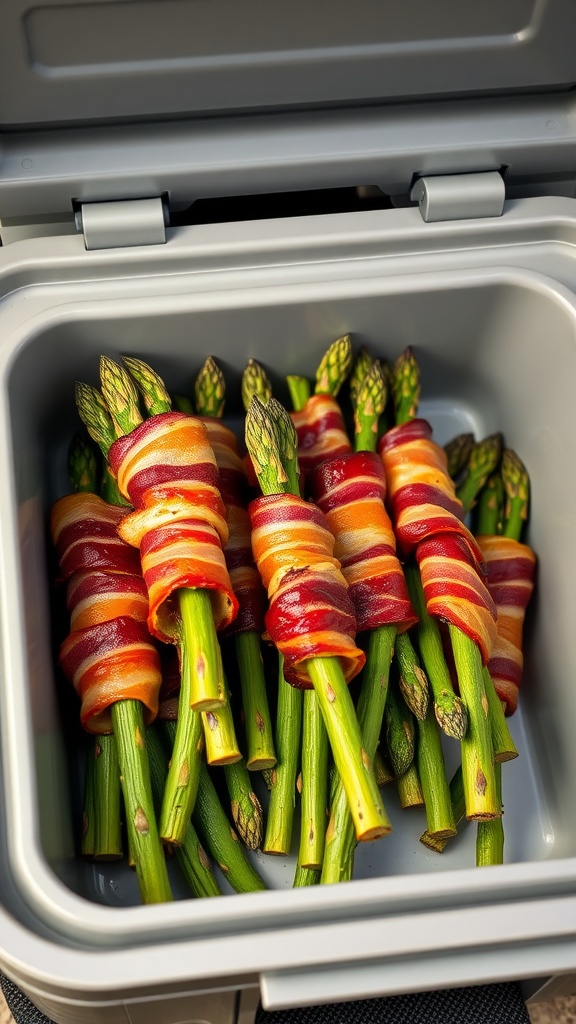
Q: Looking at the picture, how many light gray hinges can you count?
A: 2